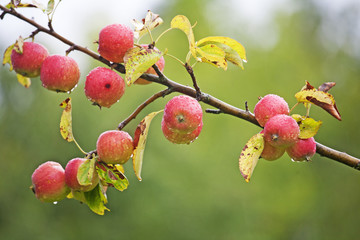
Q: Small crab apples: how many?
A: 14